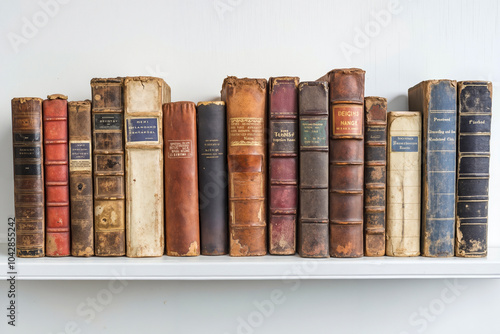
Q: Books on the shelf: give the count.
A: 15